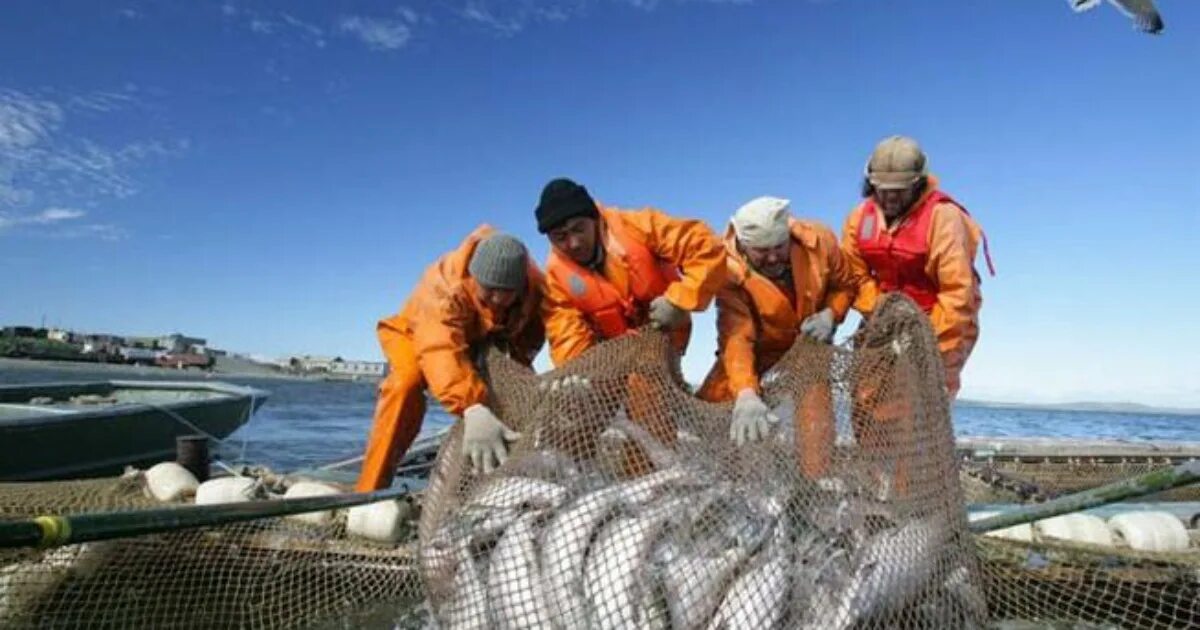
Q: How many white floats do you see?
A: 7